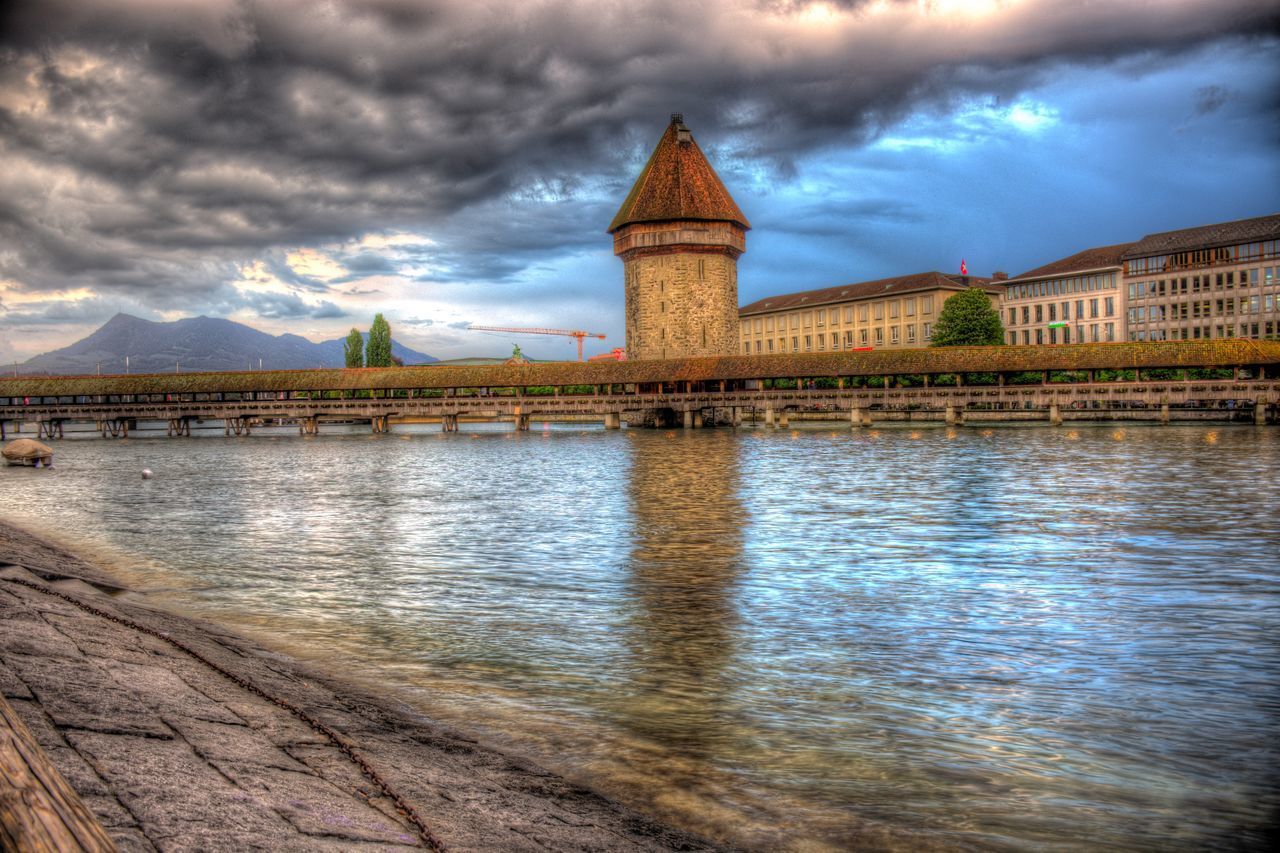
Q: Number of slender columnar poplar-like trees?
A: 2